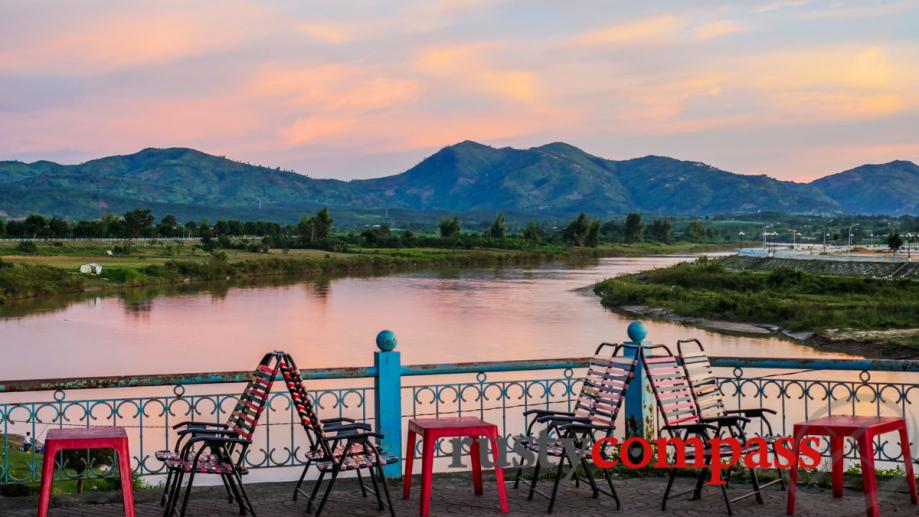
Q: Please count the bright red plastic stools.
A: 3